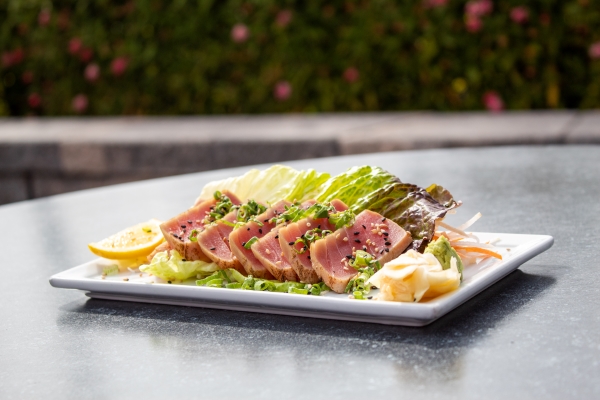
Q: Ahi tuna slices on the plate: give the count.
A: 6